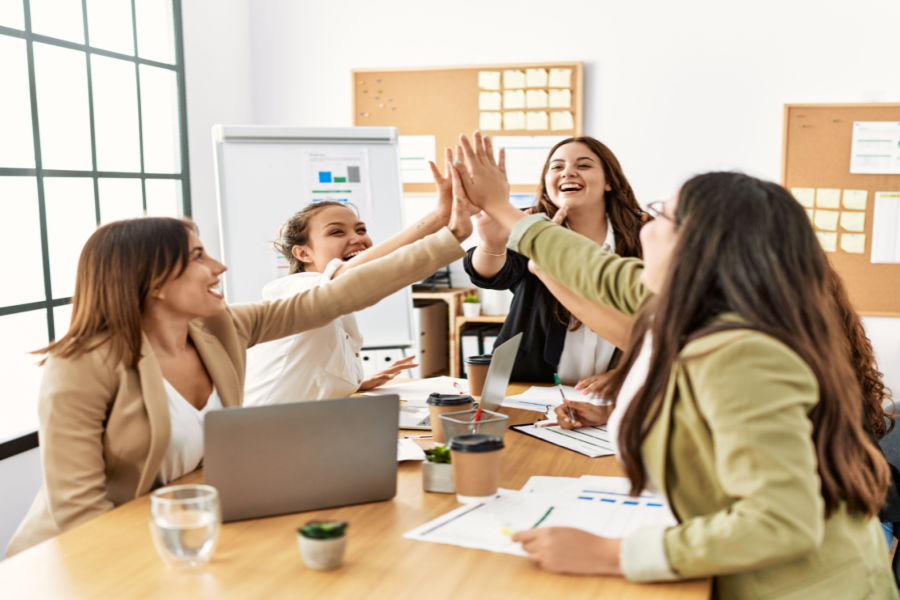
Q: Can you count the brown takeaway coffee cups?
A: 3